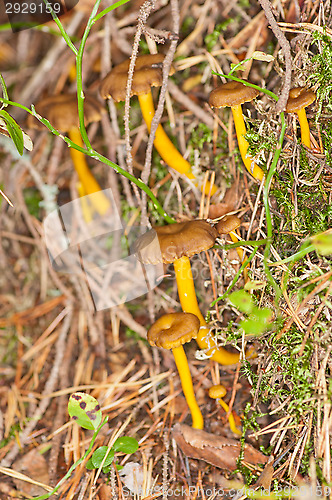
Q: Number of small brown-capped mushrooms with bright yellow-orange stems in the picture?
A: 8